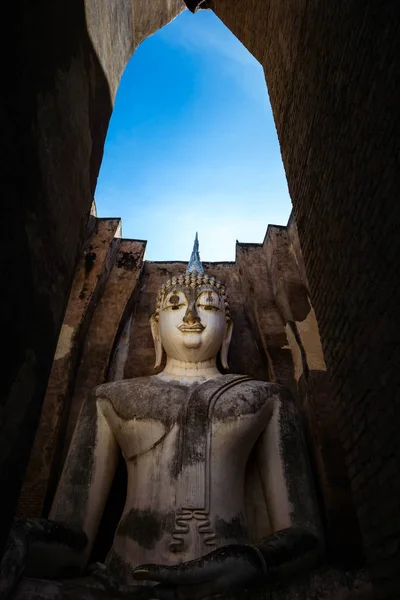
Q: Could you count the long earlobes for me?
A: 2